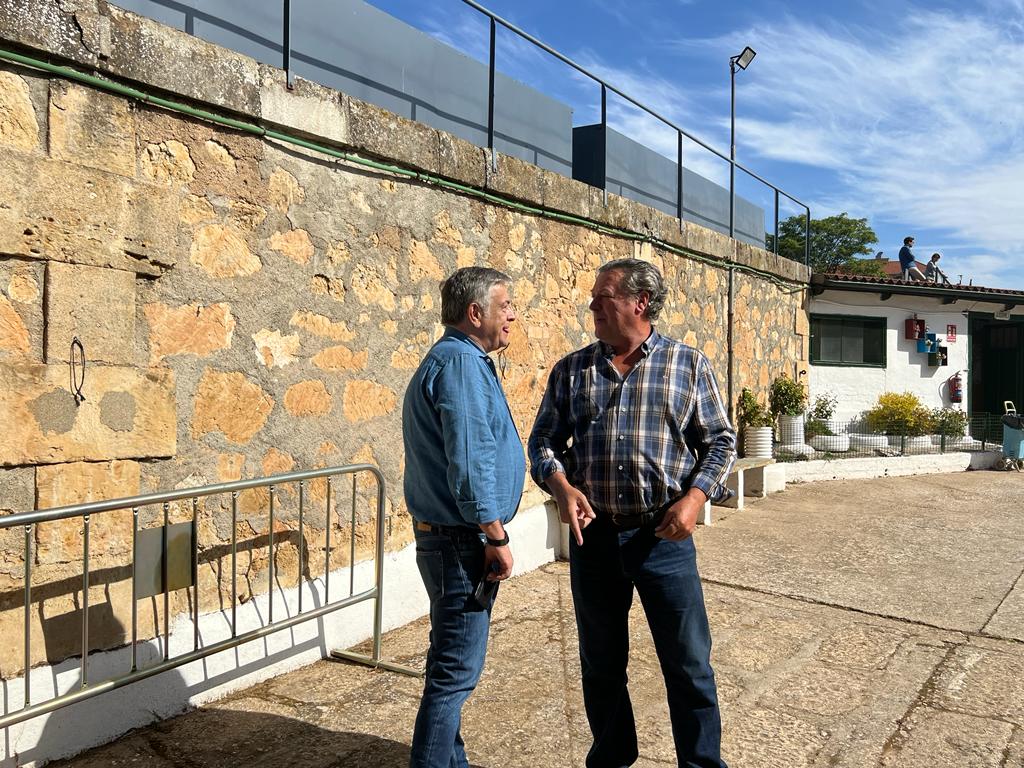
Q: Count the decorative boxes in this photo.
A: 3